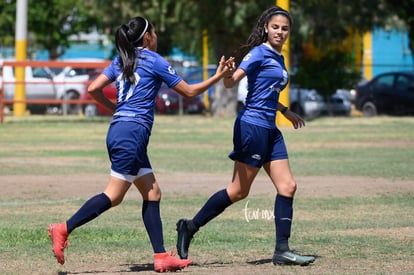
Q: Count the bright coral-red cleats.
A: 2